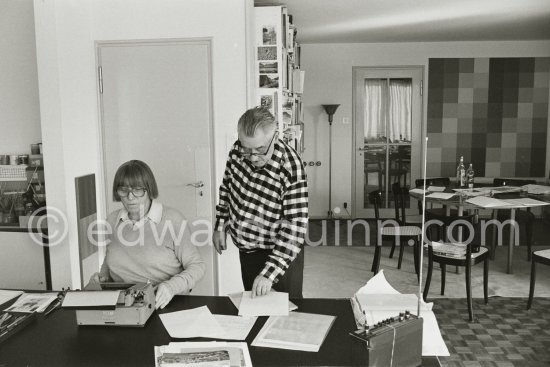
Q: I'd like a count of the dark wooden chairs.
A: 6